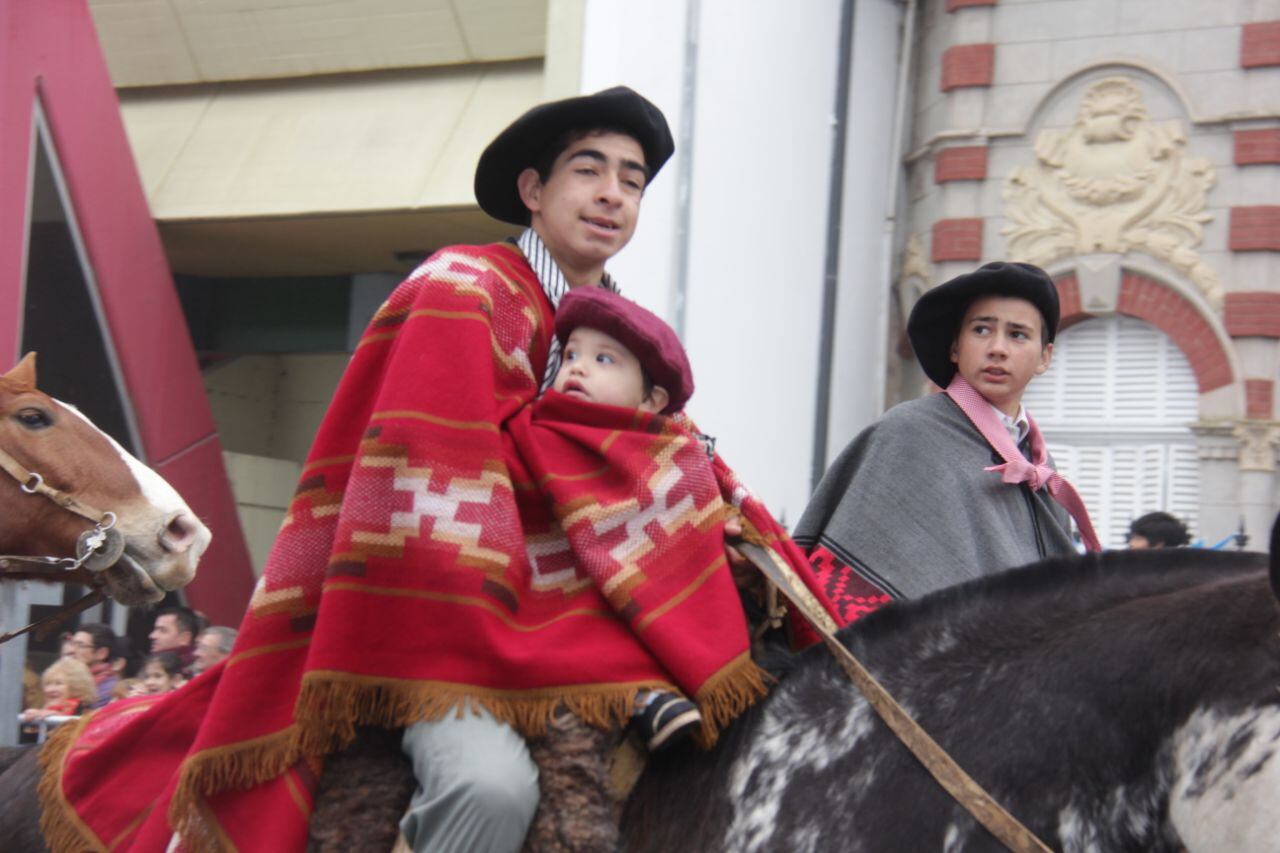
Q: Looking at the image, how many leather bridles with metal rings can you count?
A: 1